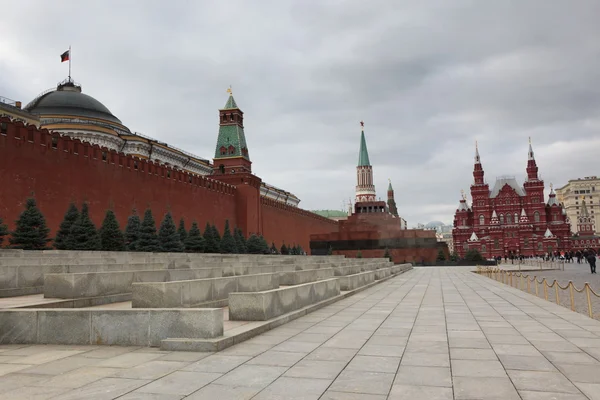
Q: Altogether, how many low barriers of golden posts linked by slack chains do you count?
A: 1